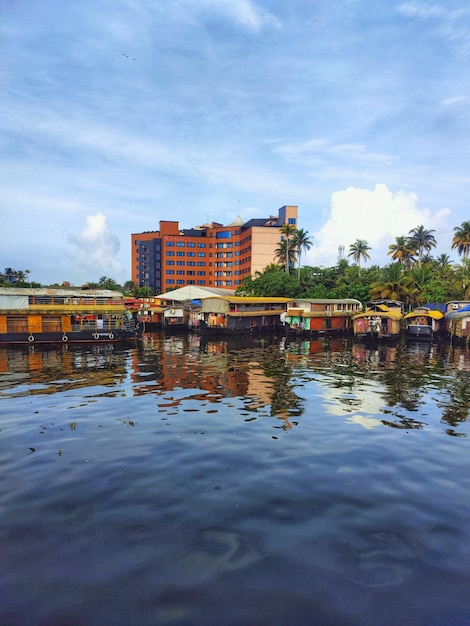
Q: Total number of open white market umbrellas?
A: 0